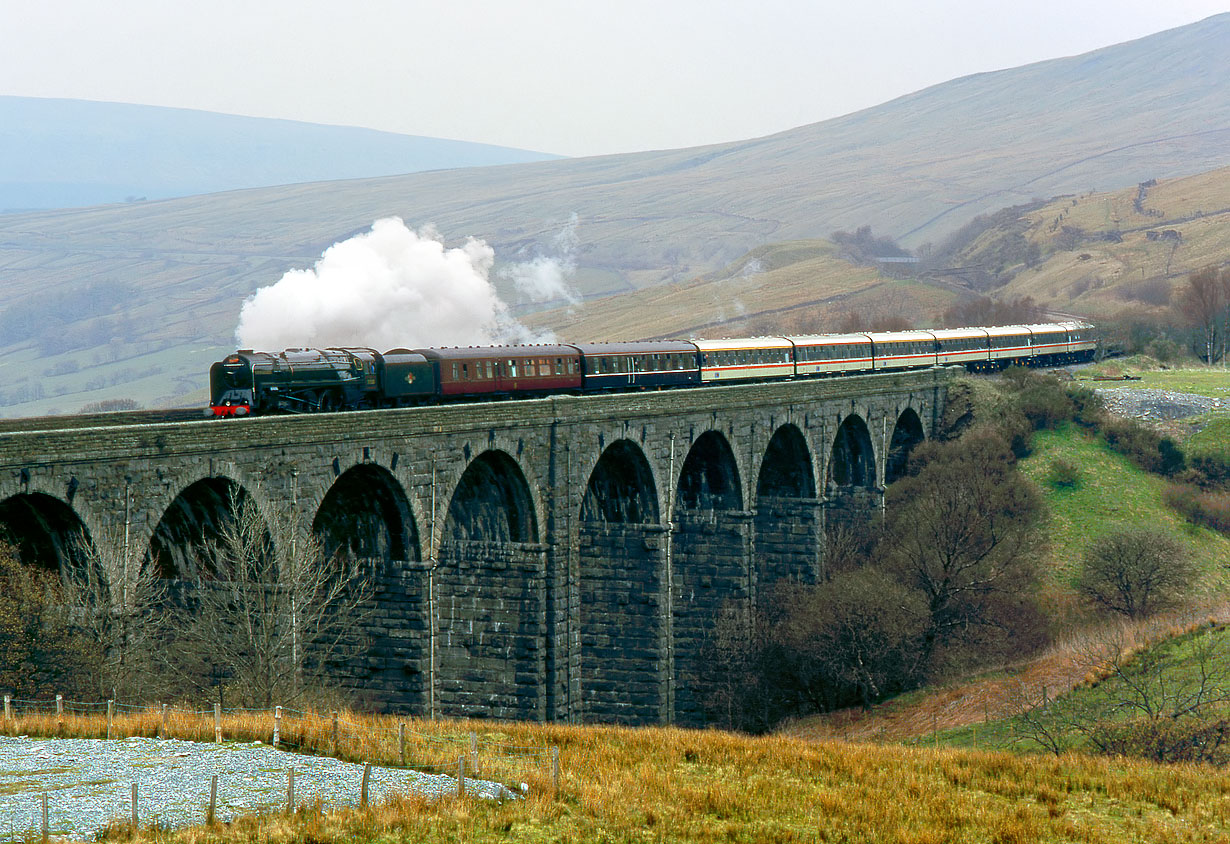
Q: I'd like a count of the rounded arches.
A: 9